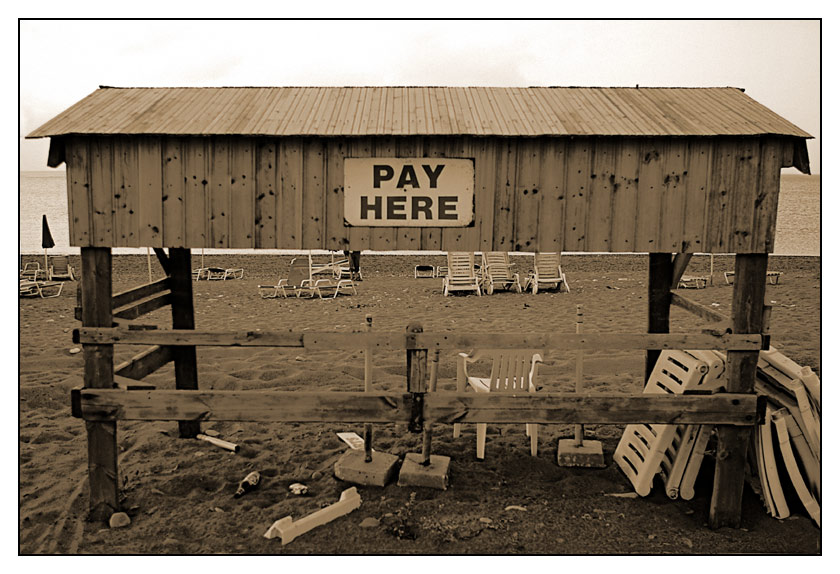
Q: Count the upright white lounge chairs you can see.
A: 3